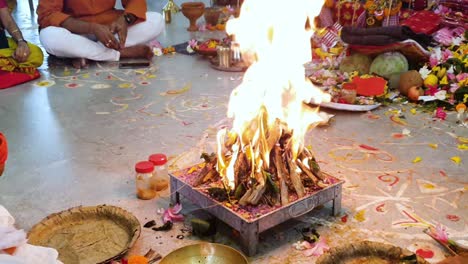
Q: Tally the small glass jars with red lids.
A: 2